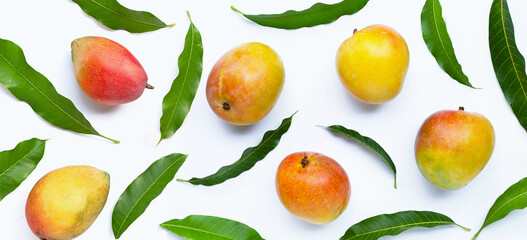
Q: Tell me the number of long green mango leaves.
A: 13